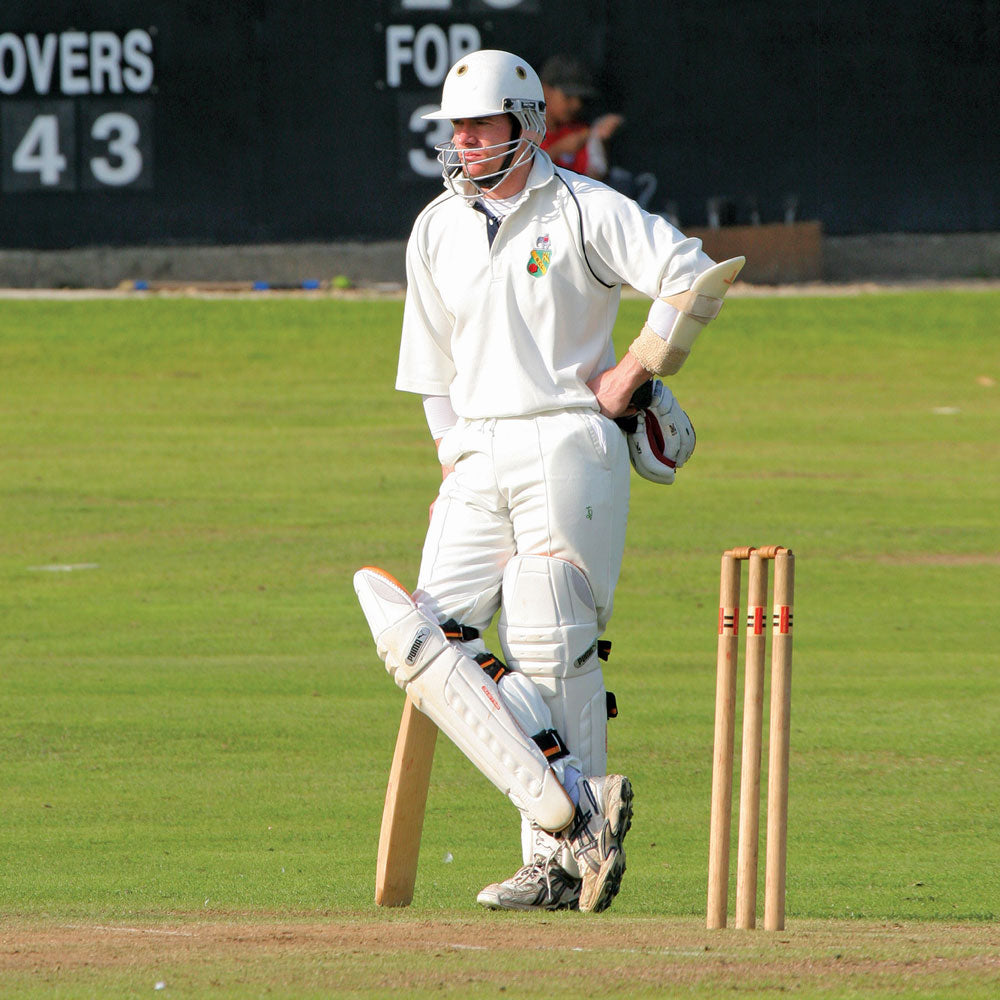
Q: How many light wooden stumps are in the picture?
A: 3